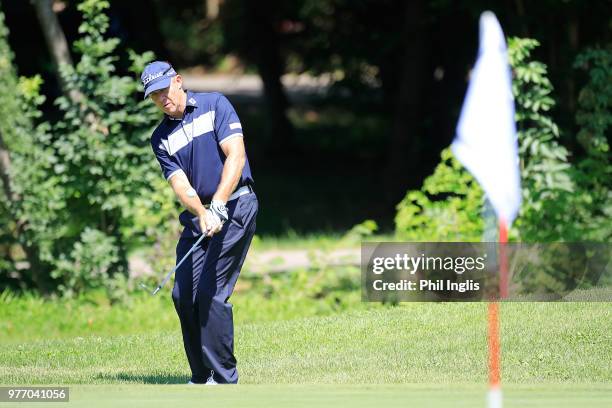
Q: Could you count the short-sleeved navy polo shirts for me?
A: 1